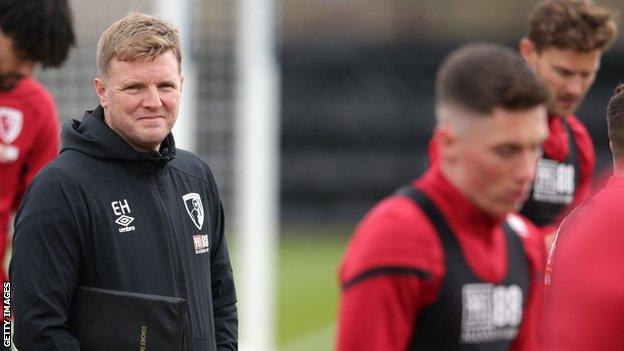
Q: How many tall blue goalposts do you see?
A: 0